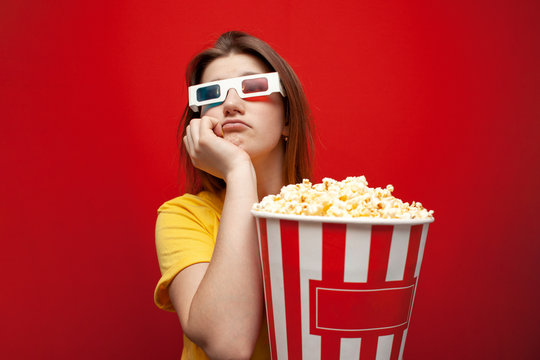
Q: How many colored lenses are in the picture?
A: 2